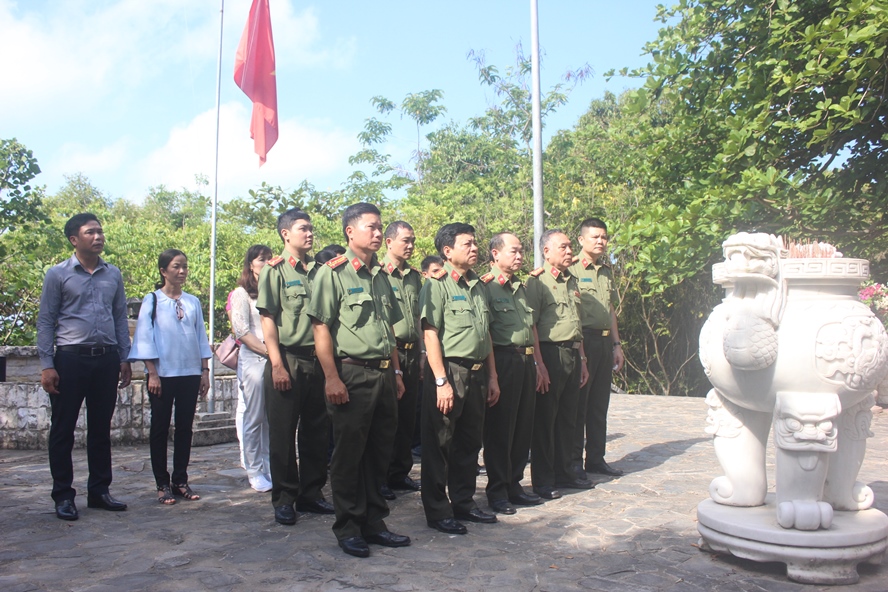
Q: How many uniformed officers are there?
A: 7